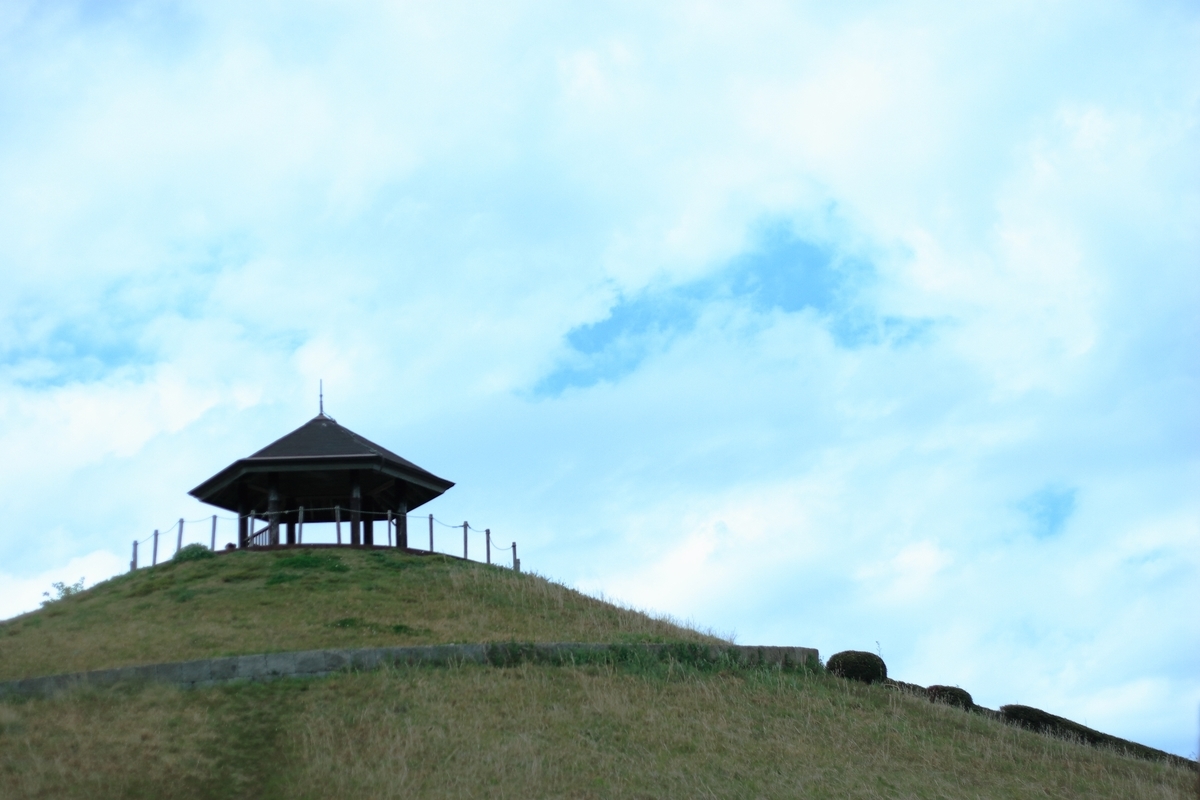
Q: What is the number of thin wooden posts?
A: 12